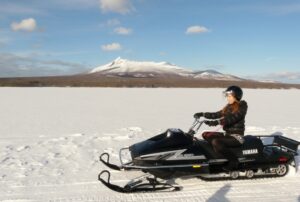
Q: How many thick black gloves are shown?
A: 2